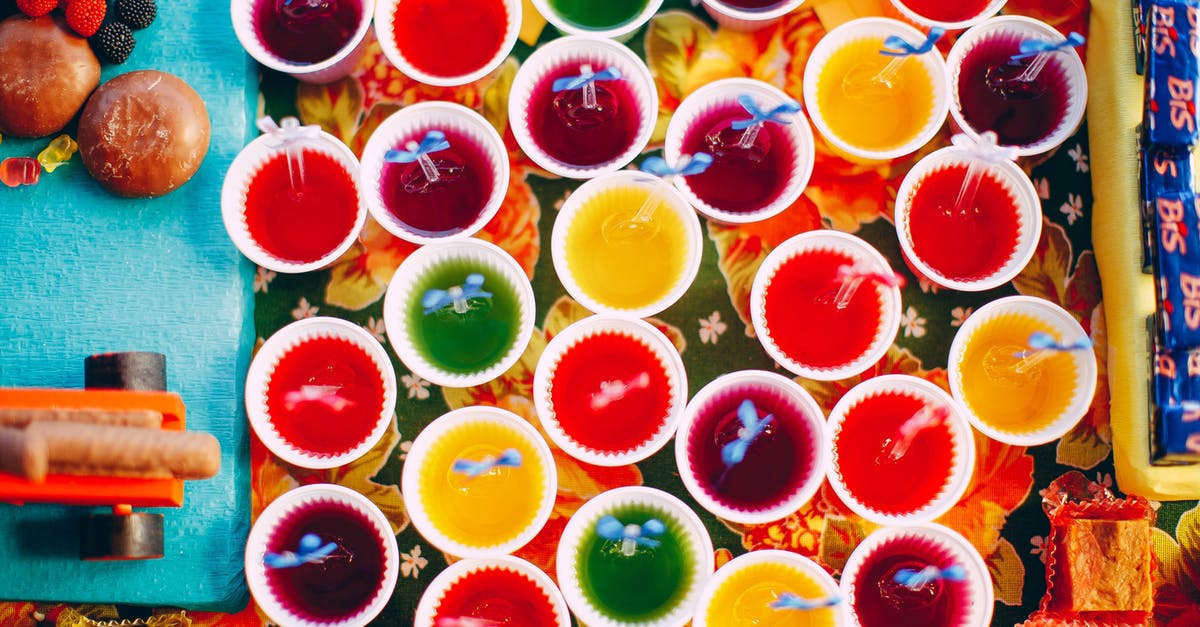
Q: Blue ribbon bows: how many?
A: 14